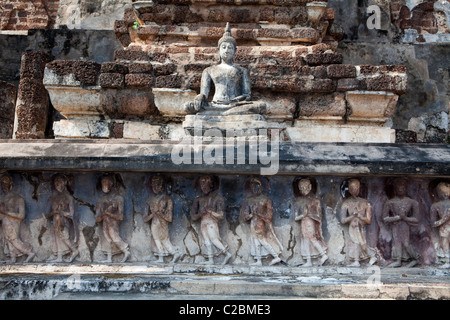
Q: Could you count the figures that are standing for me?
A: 10